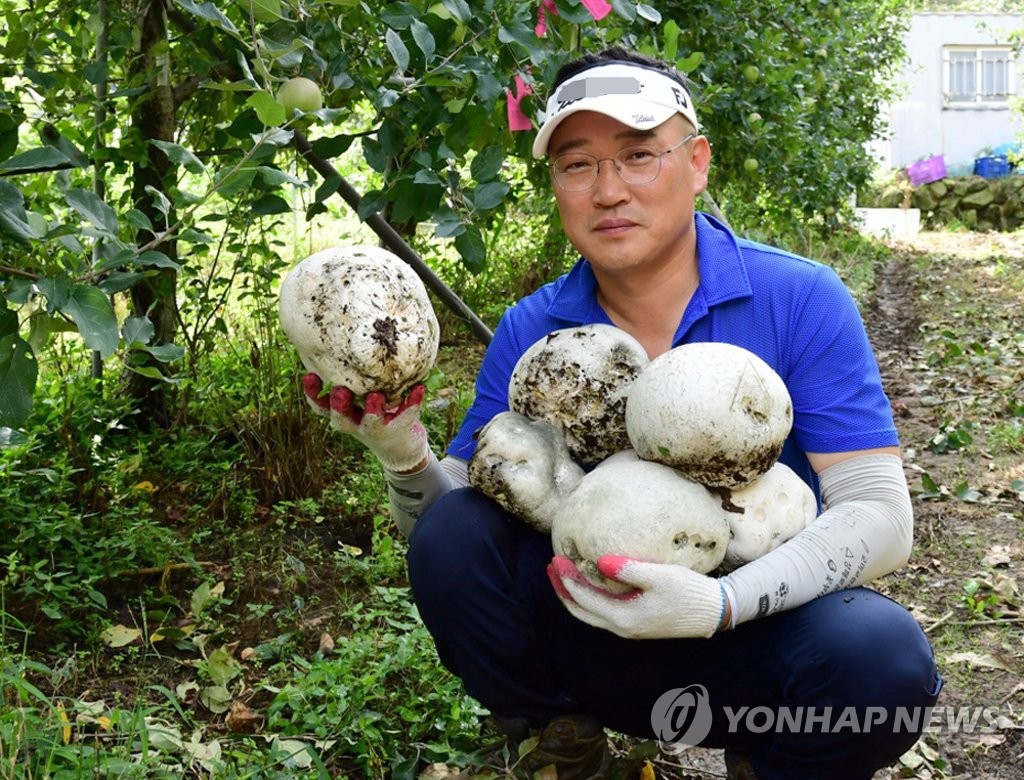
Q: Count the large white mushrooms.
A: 6